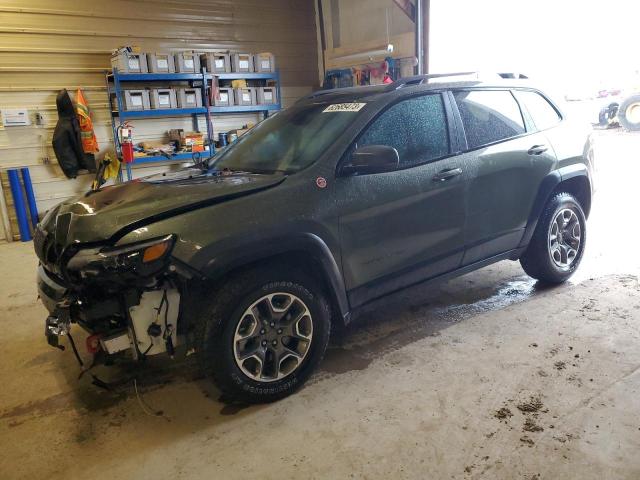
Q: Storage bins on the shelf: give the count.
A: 12